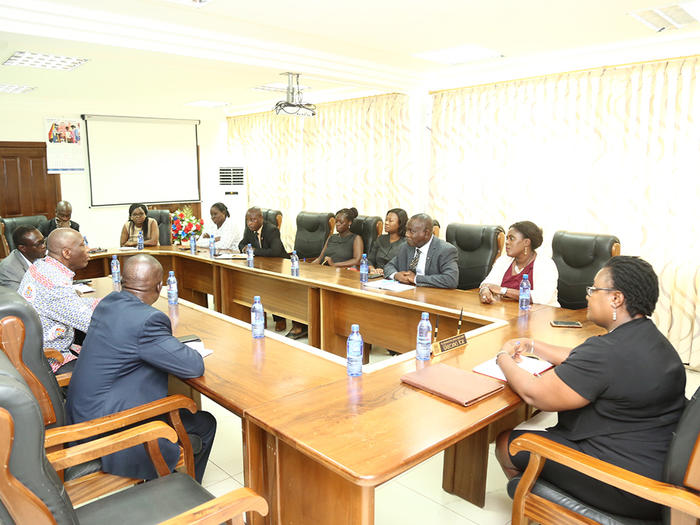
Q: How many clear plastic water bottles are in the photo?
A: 13